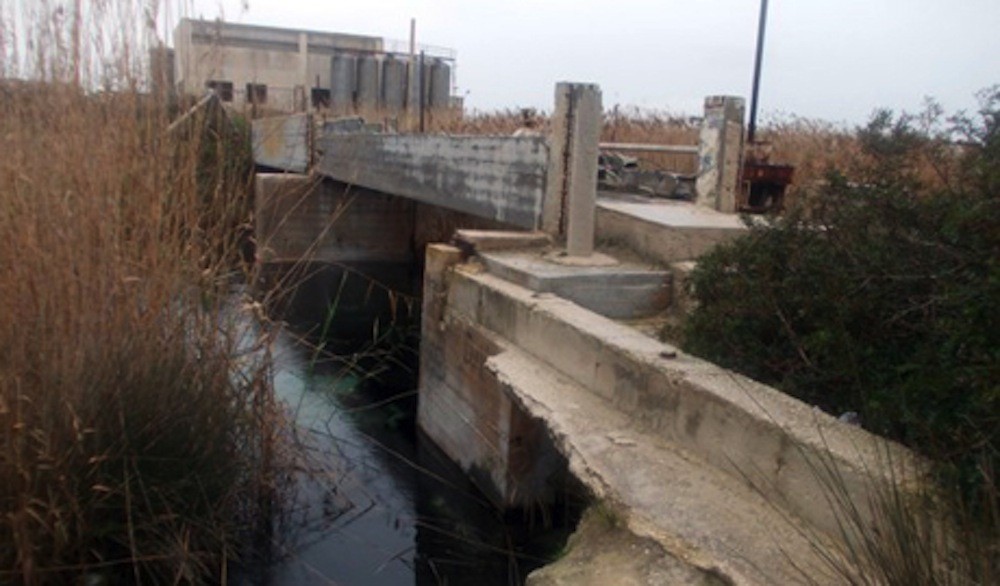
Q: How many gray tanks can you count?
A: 5